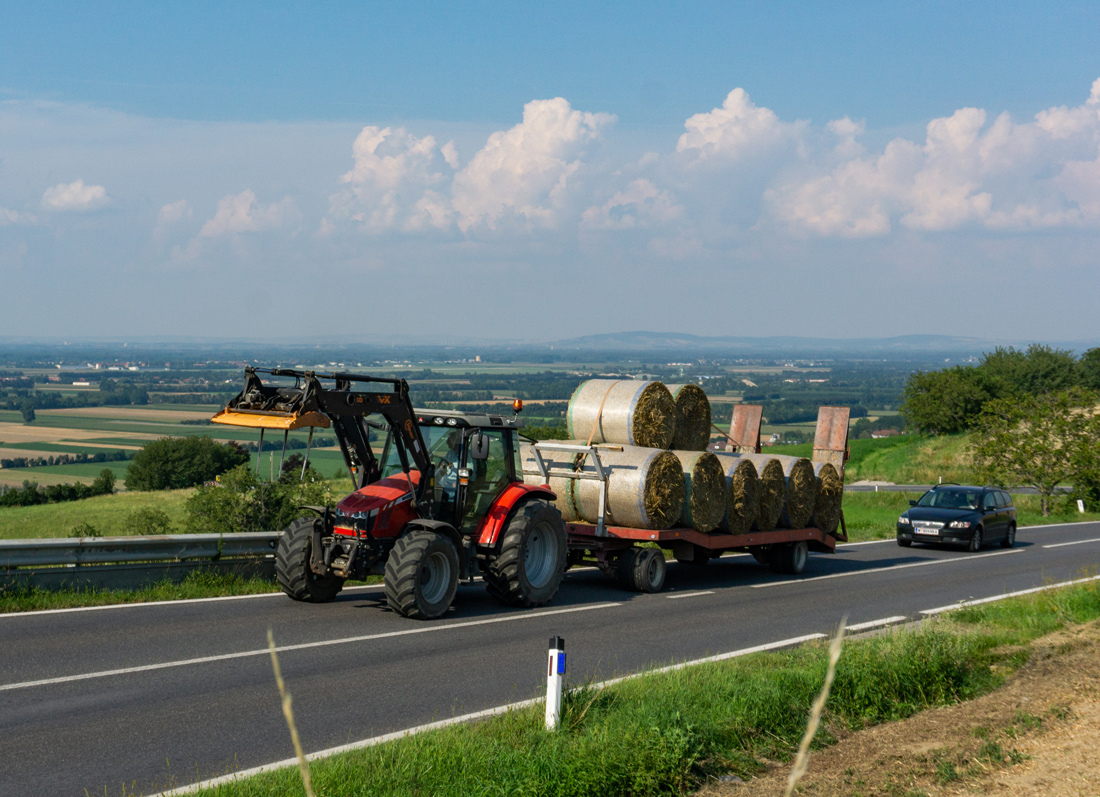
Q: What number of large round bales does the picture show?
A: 9